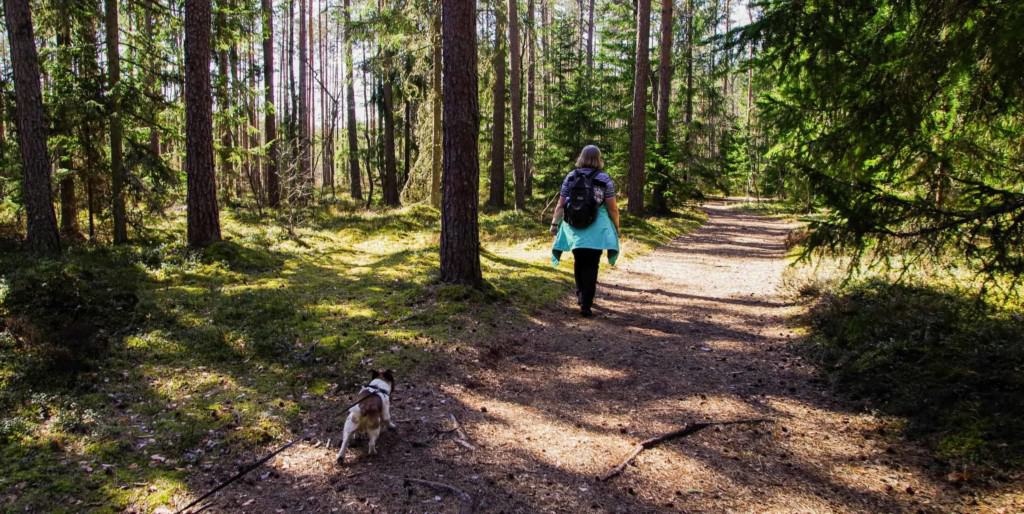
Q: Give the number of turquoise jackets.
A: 1